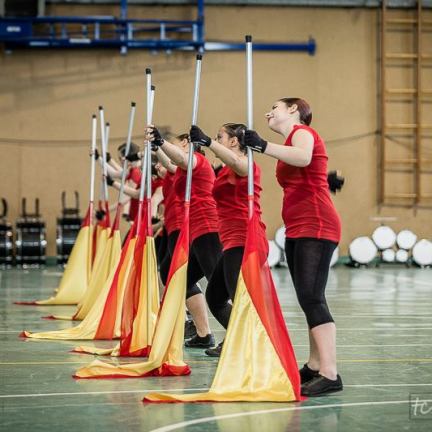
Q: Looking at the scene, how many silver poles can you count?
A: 8